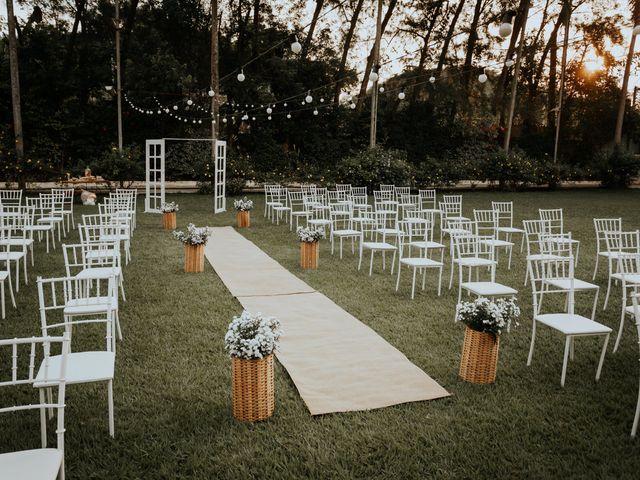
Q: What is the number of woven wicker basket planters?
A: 6